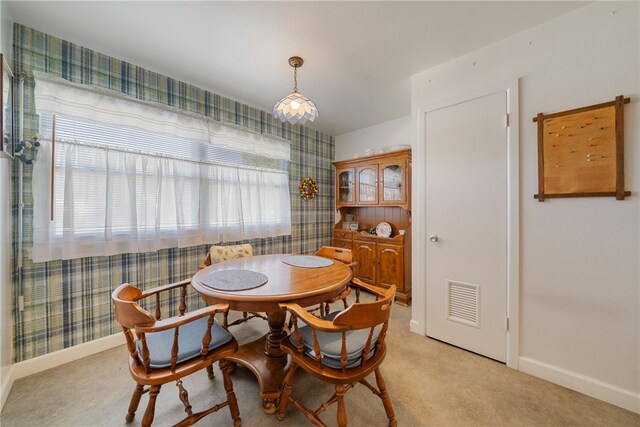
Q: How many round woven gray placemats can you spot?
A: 2